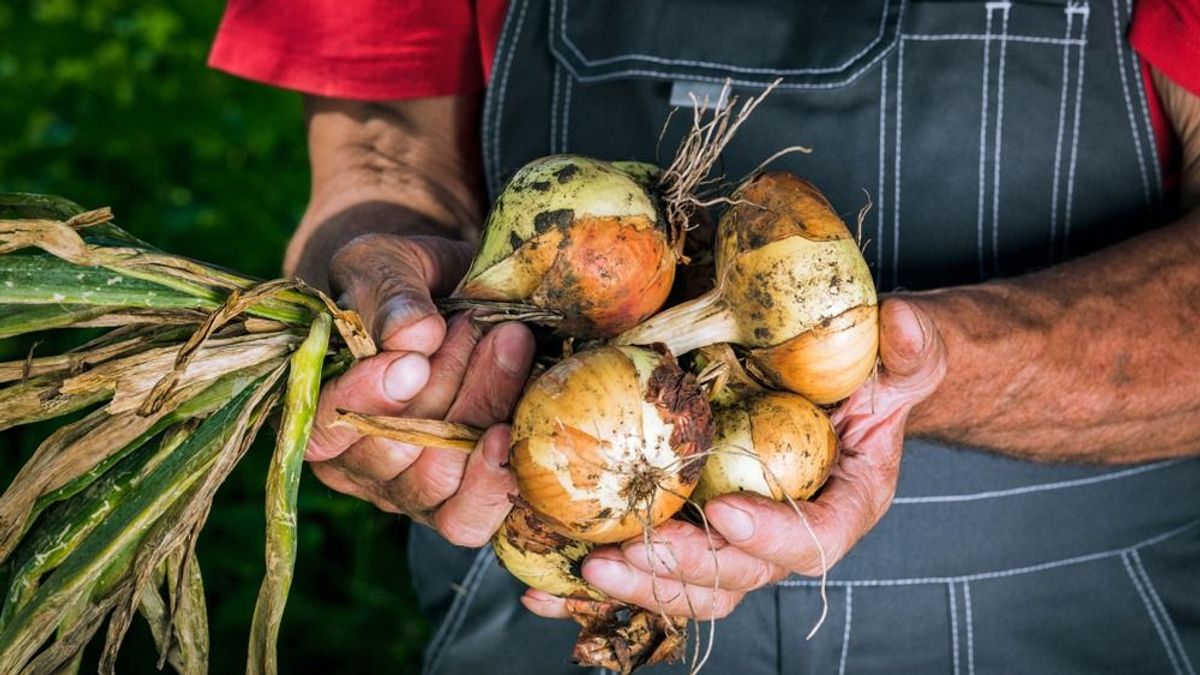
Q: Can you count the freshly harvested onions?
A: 5